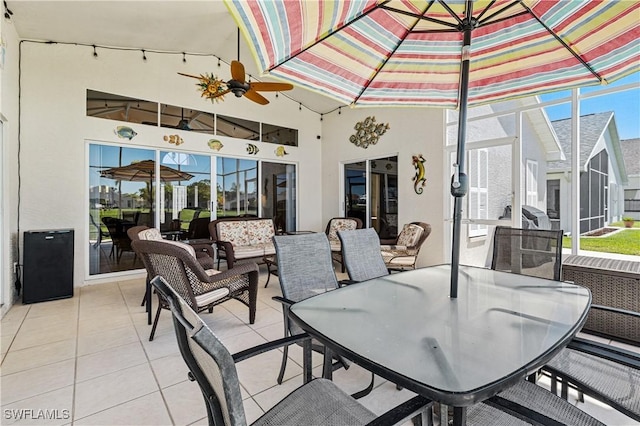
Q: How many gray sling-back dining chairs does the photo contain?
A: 6